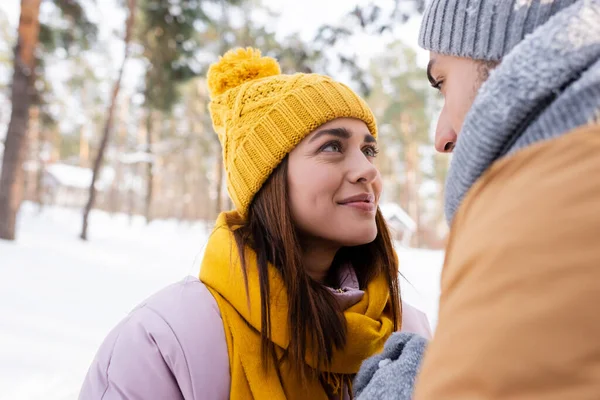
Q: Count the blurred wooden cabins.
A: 2